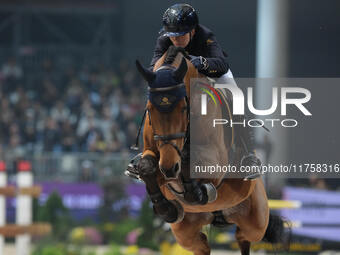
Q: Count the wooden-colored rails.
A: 2